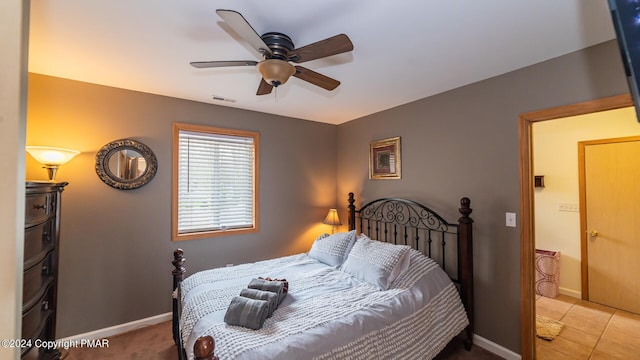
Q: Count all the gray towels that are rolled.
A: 3